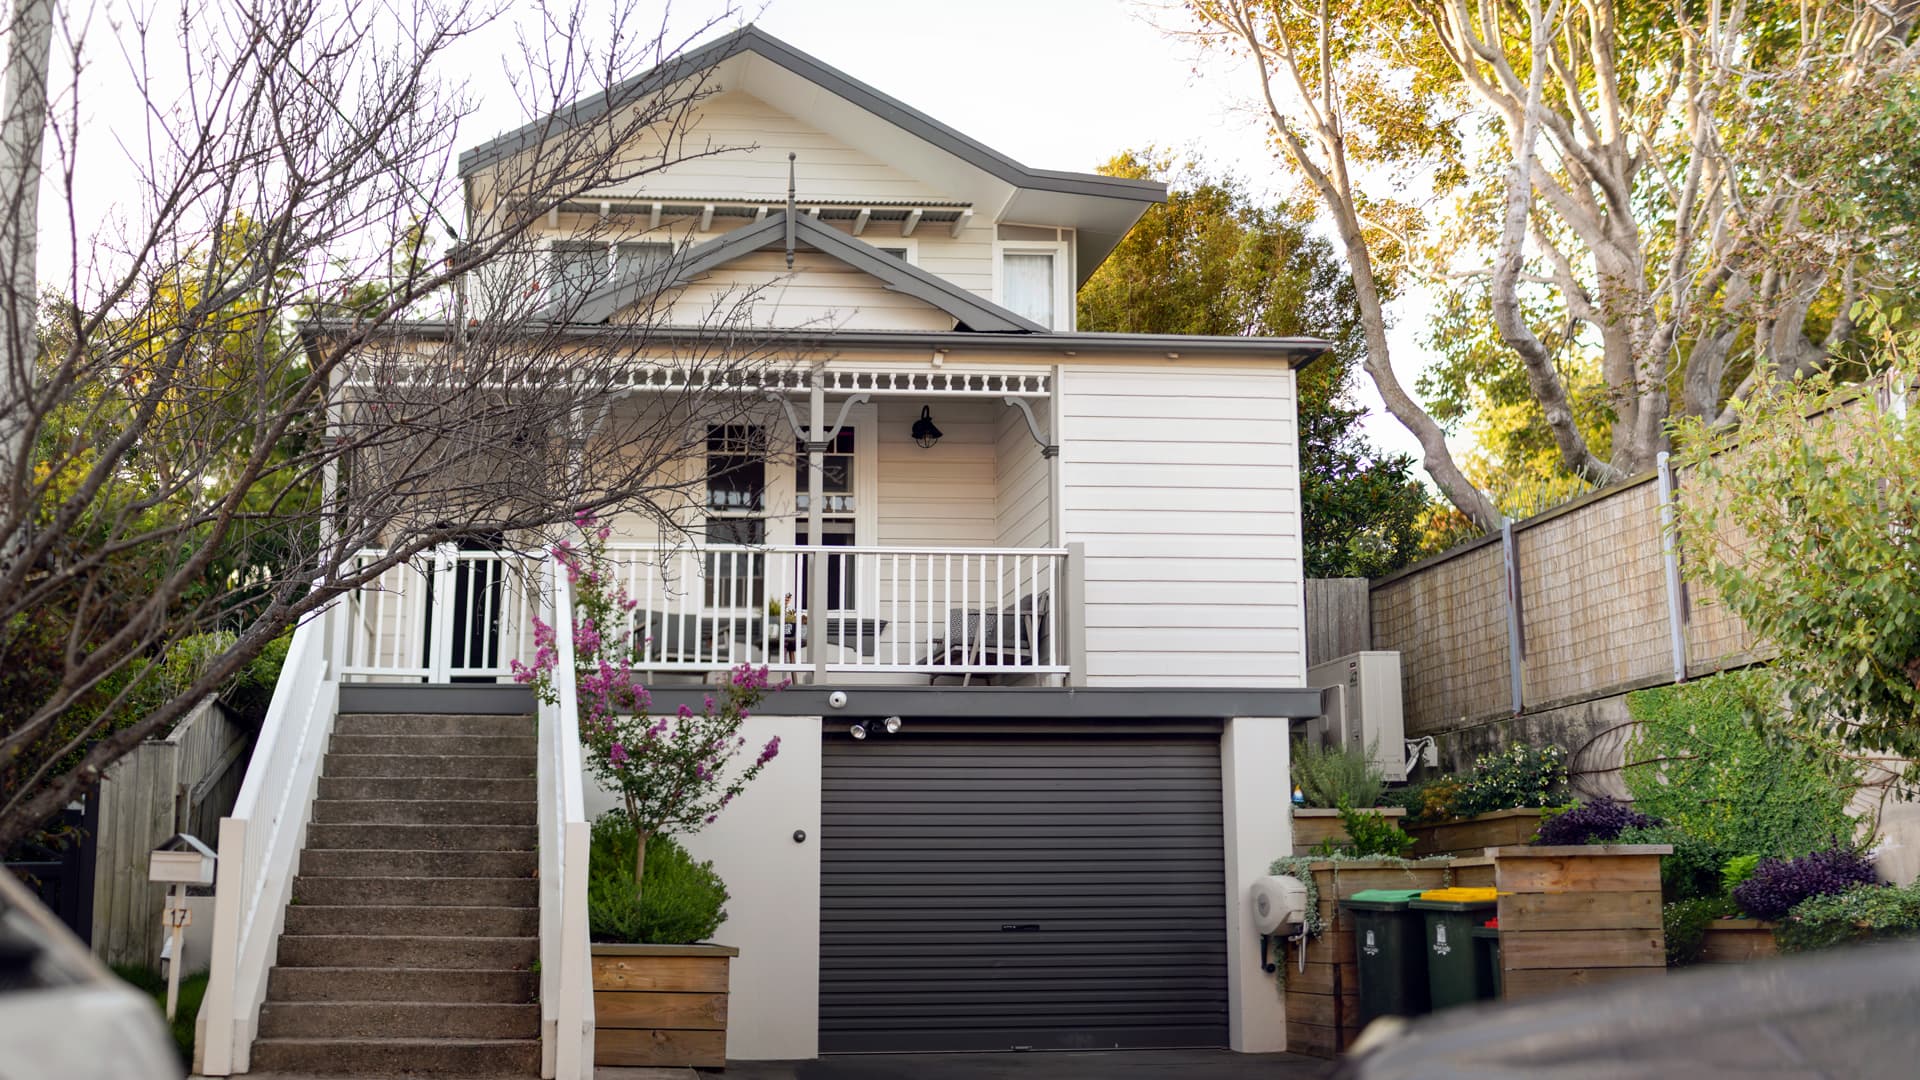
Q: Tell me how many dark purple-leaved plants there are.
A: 2